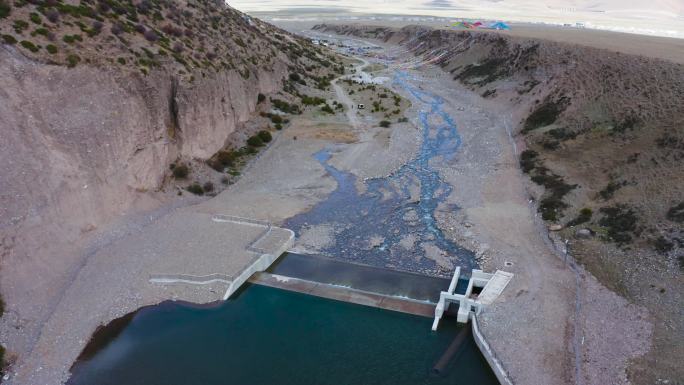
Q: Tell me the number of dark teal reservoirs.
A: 1